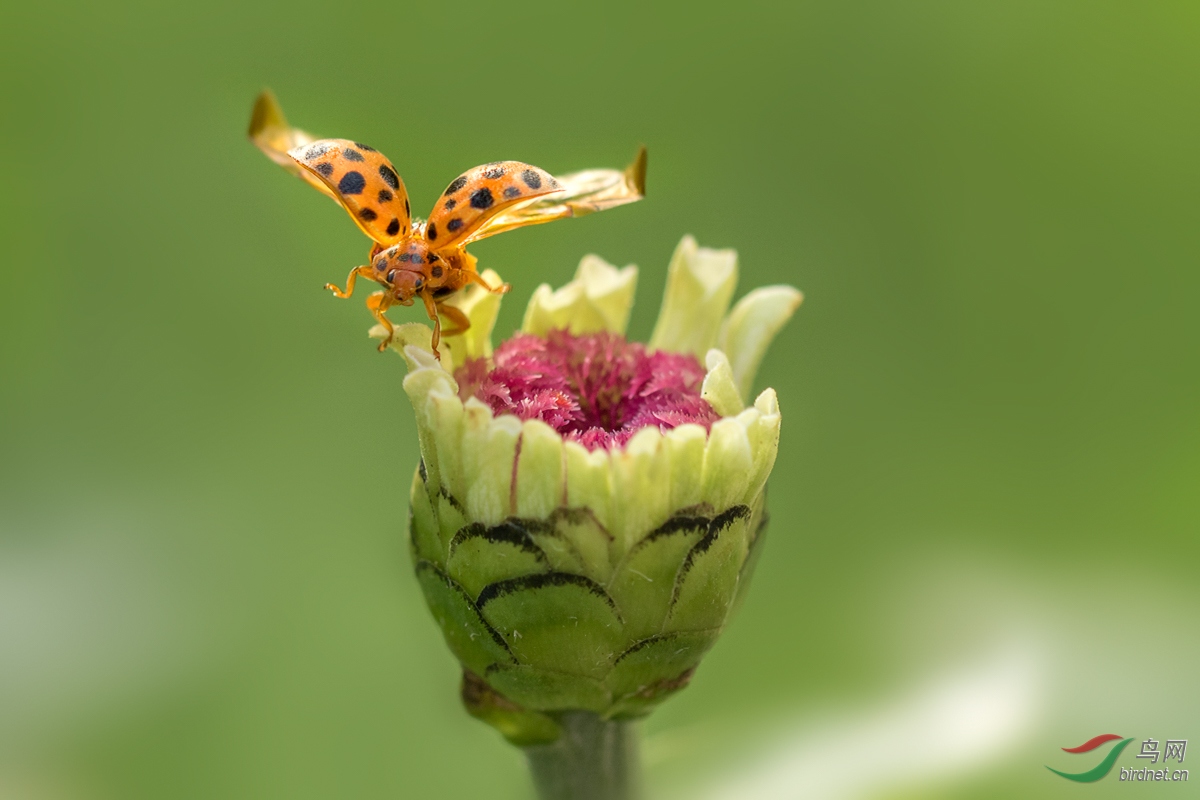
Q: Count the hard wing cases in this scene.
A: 2